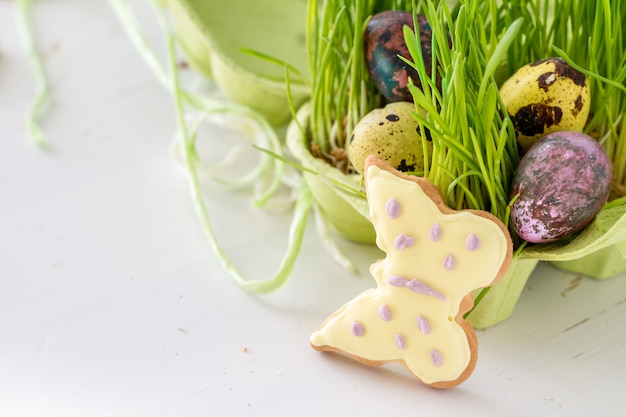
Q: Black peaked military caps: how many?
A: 0